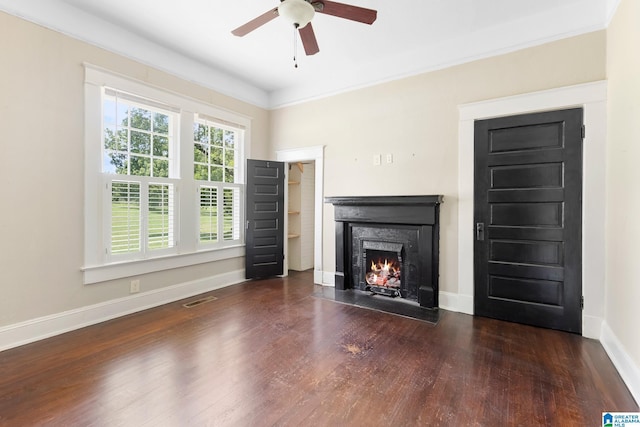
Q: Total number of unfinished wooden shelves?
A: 3